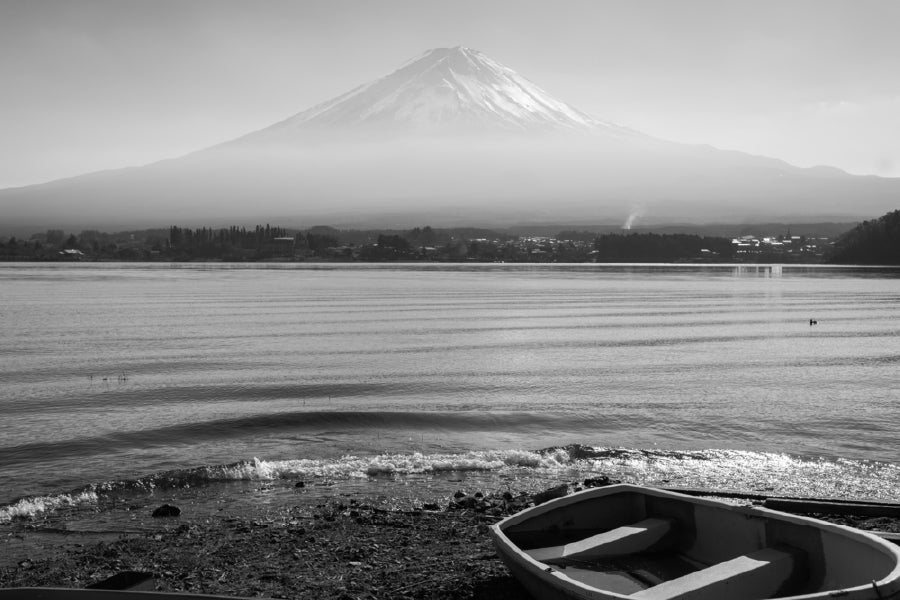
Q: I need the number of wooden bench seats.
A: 2